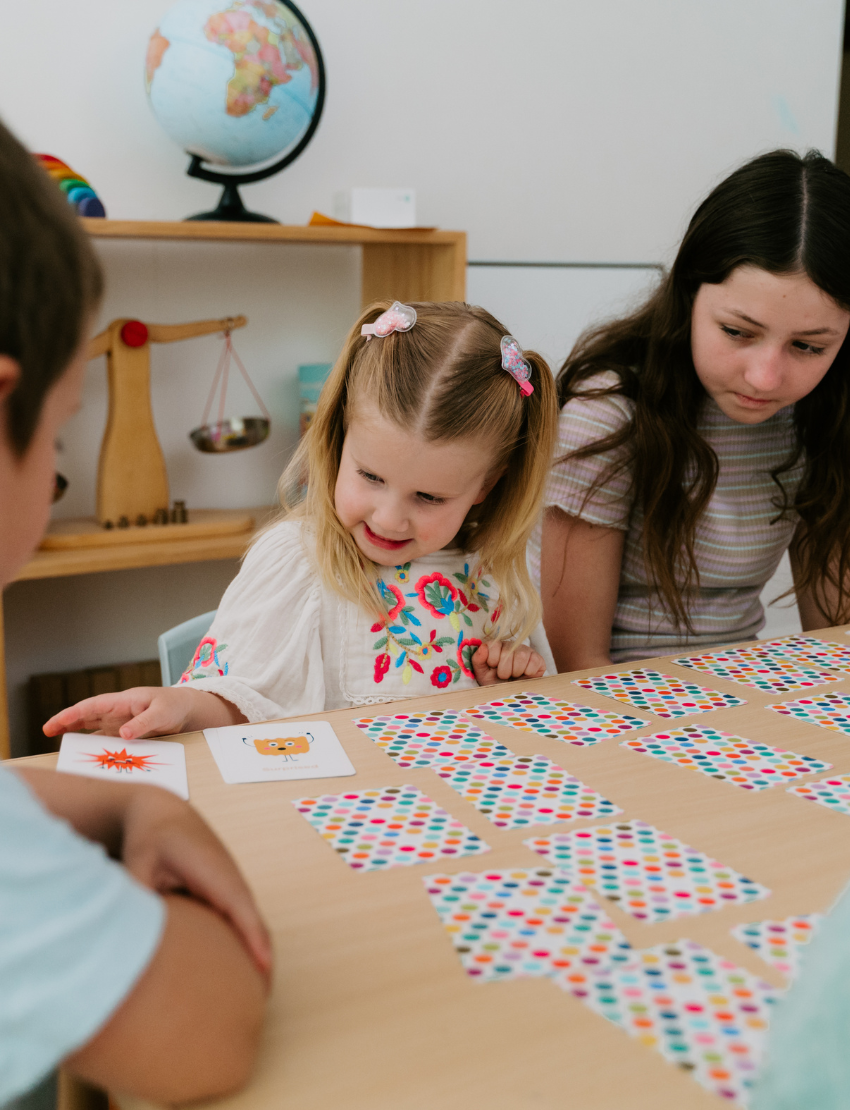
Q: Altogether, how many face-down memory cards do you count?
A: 14